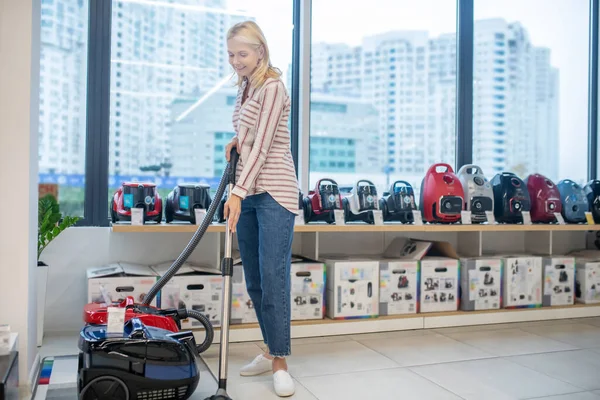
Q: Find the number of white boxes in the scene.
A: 11